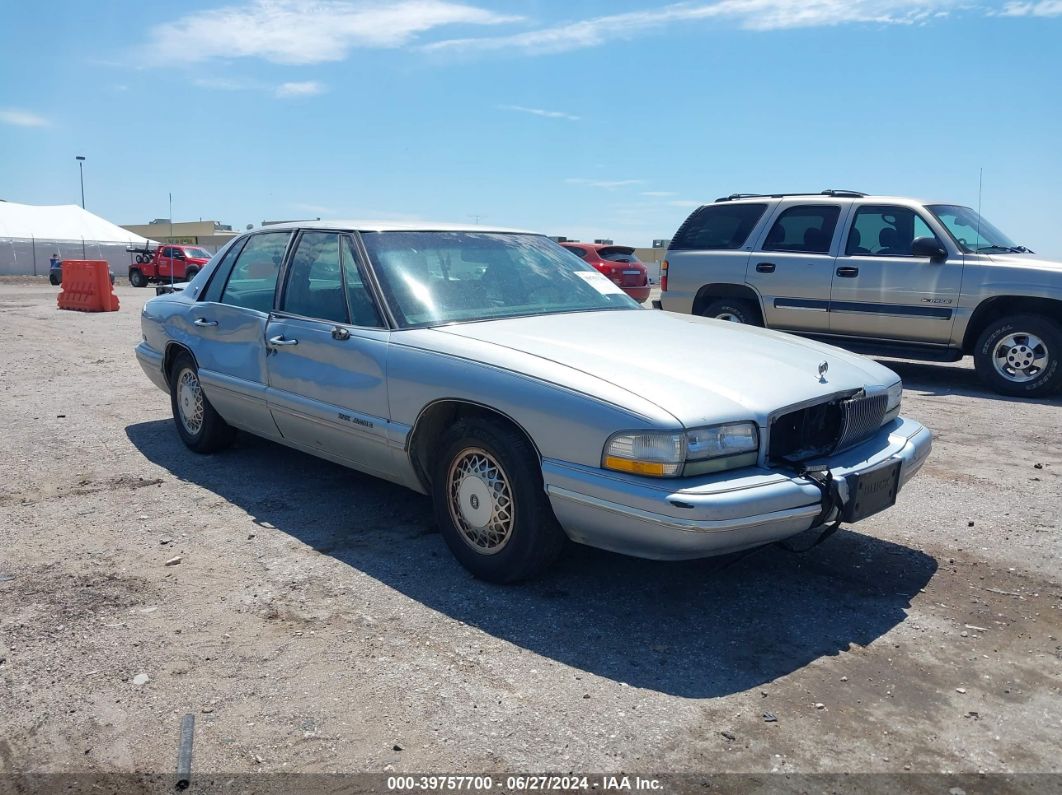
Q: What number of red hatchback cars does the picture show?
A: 1